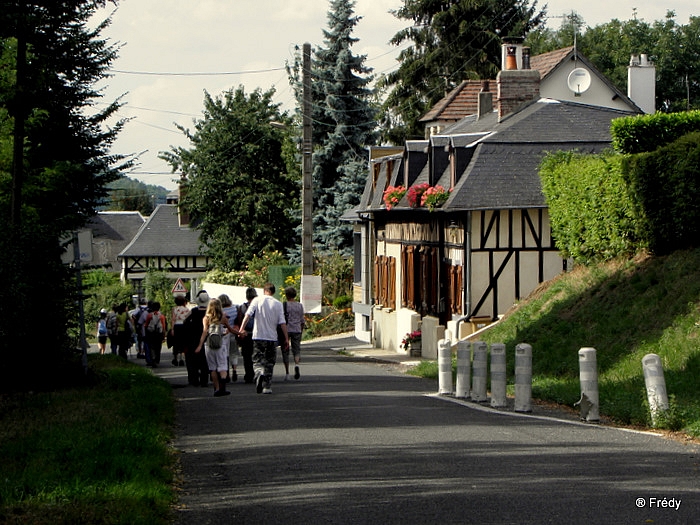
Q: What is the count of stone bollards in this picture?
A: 7